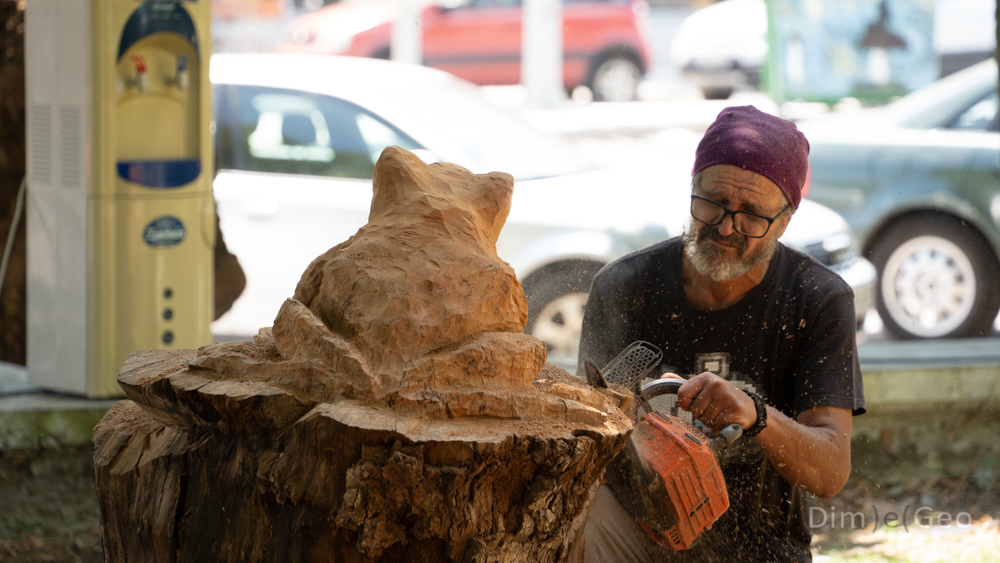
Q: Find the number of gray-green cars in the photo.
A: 1